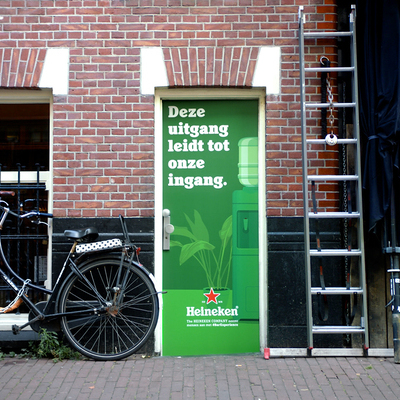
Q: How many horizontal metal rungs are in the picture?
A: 9